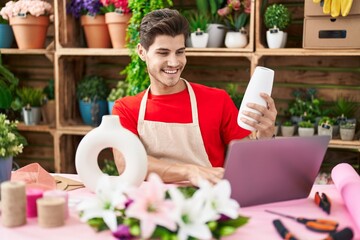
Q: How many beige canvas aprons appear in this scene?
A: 1